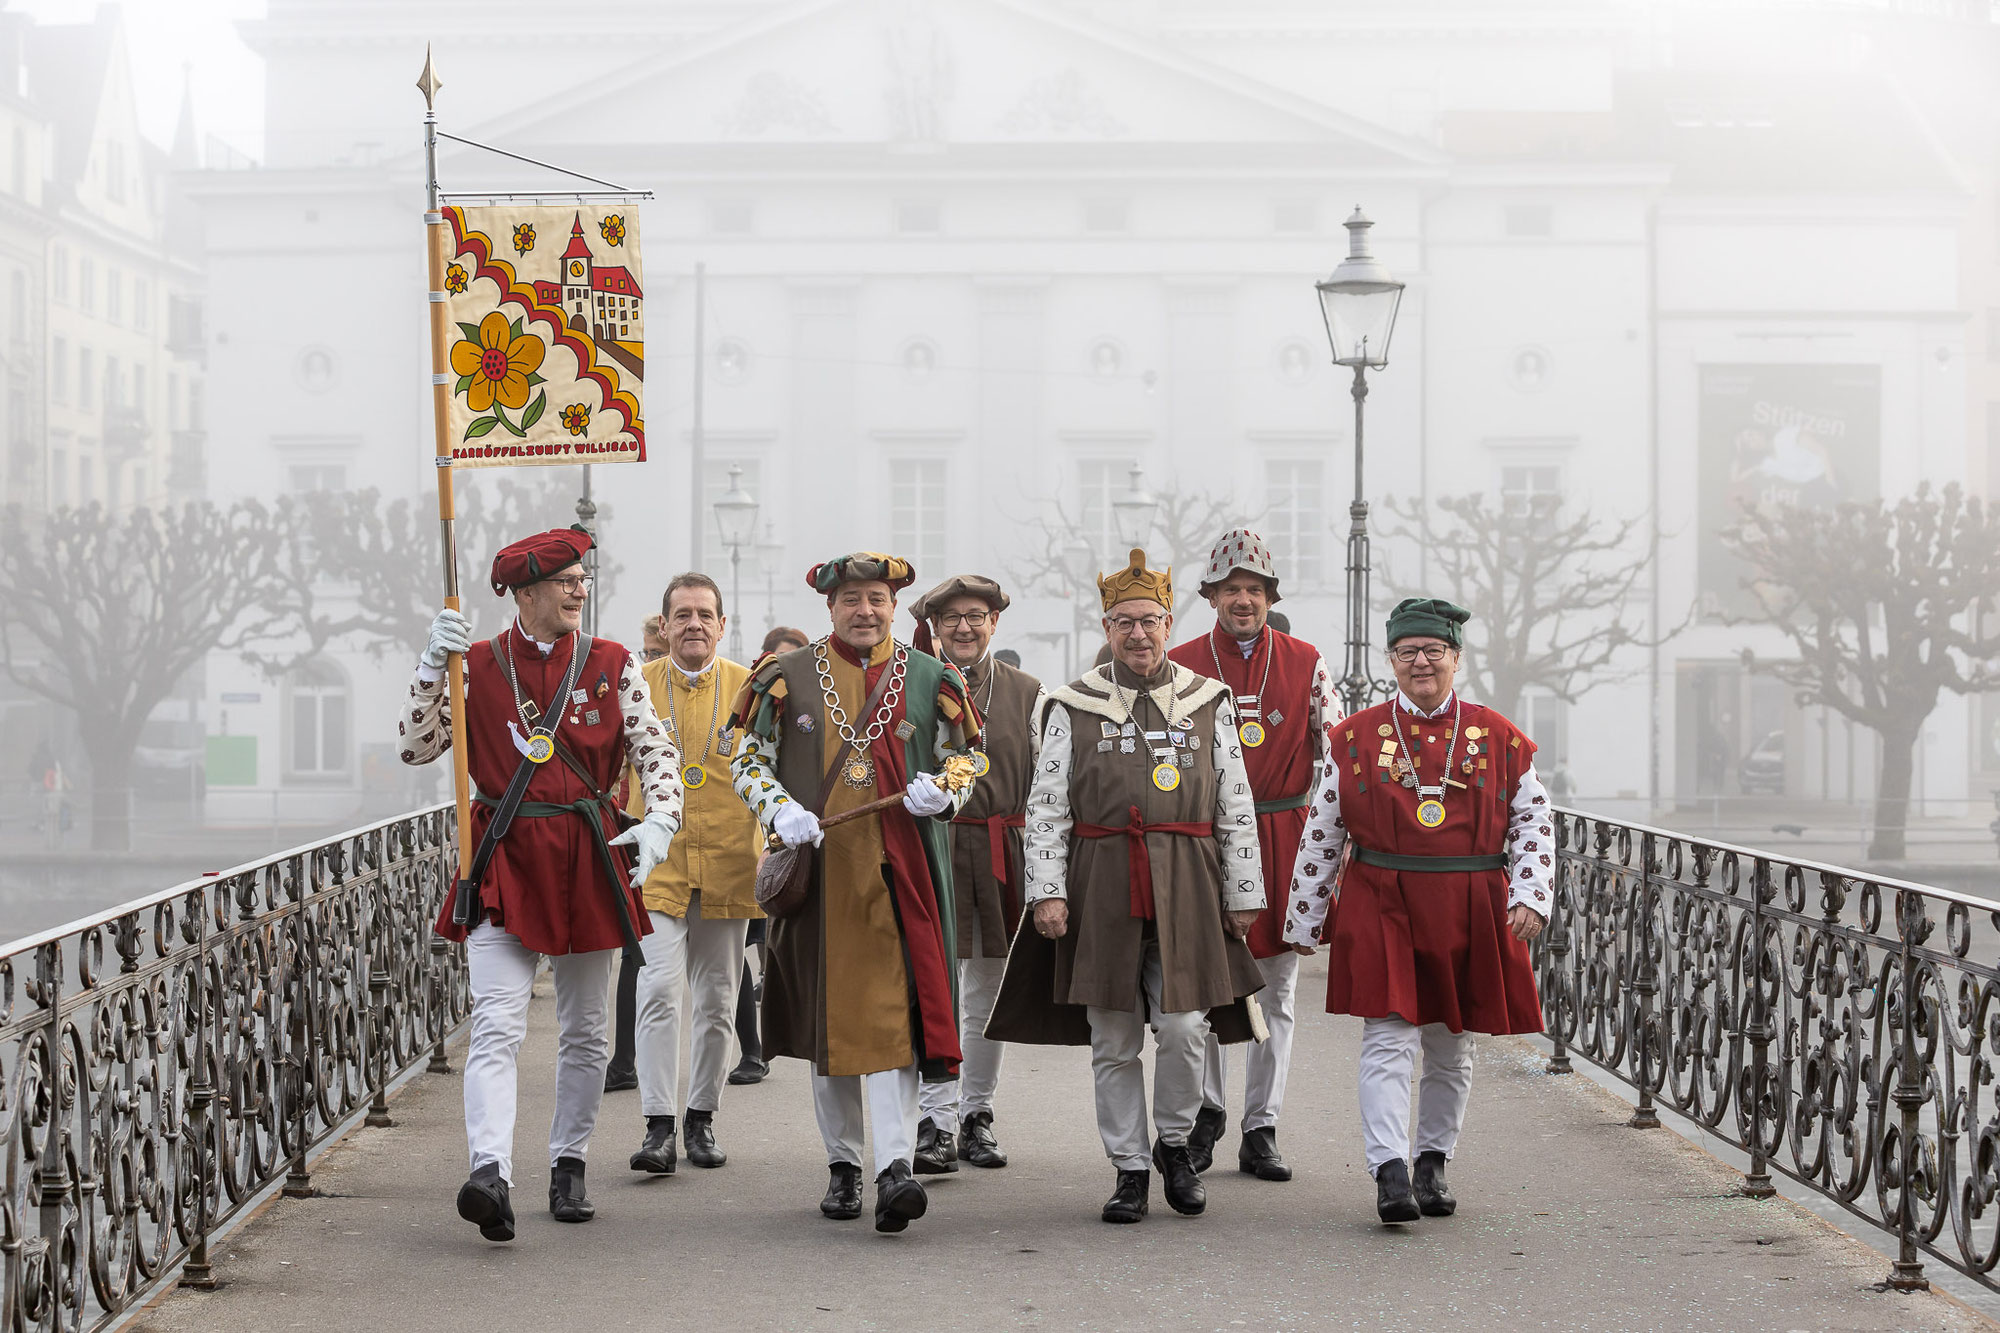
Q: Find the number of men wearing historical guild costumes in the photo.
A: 7